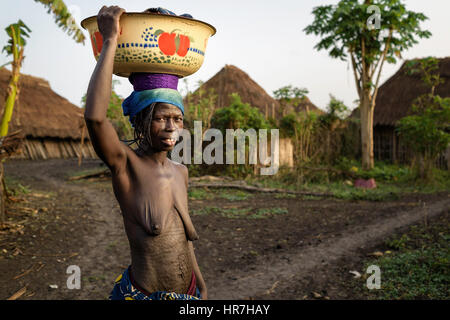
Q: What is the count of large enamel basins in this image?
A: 1